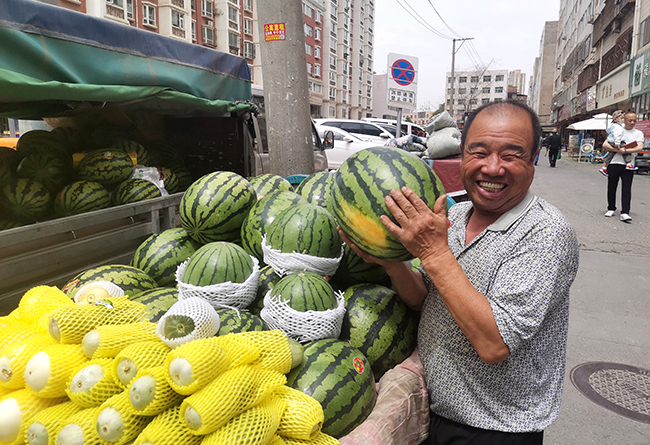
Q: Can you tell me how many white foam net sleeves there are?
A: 5